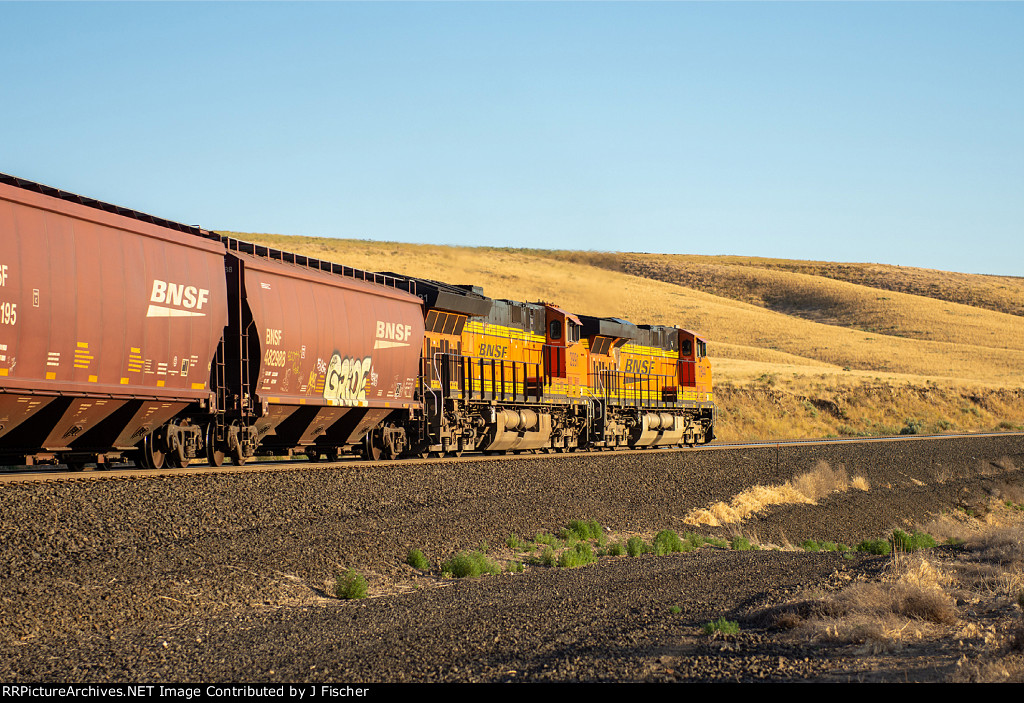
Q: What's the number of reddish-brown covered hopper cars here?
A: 2